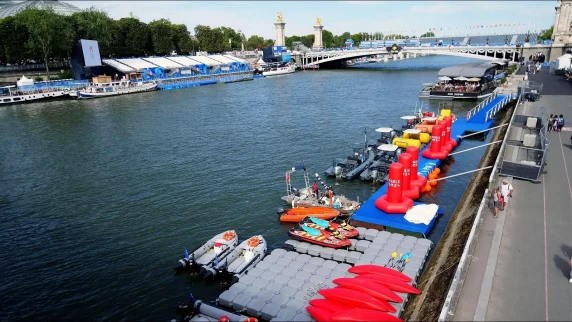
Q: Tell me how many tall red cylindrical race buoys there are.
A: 6